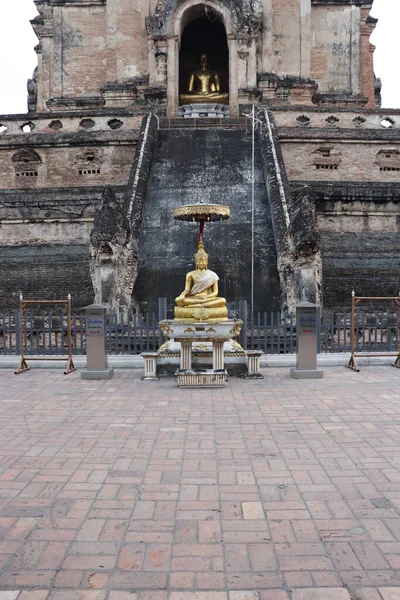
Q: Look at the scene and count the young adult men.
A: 0